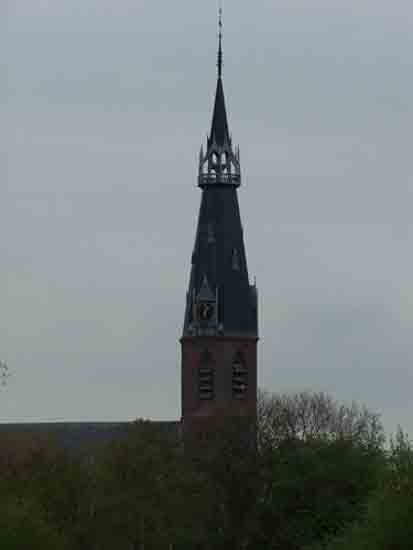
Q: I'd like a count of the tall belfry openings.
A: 2